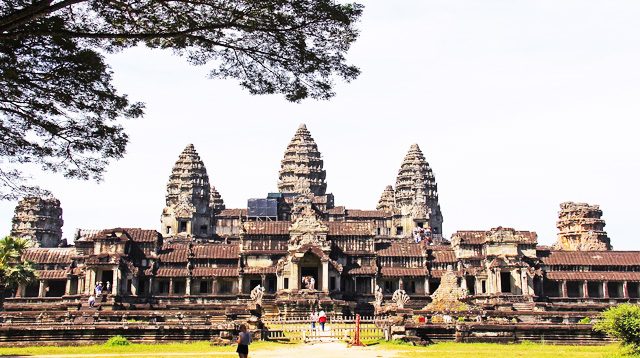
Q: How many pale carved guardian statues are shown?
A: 3